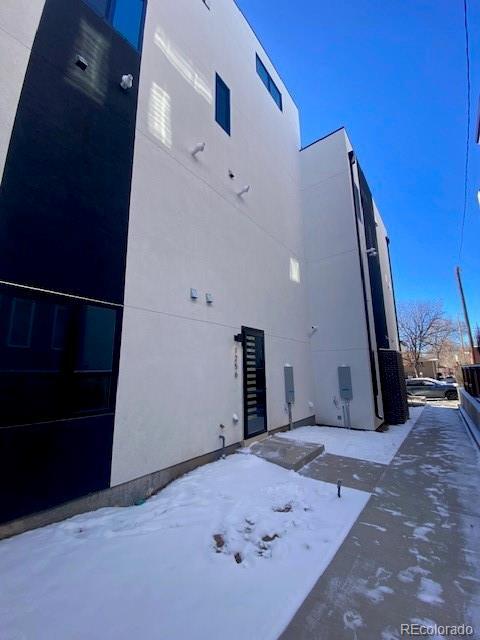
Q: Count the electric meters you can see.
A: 2